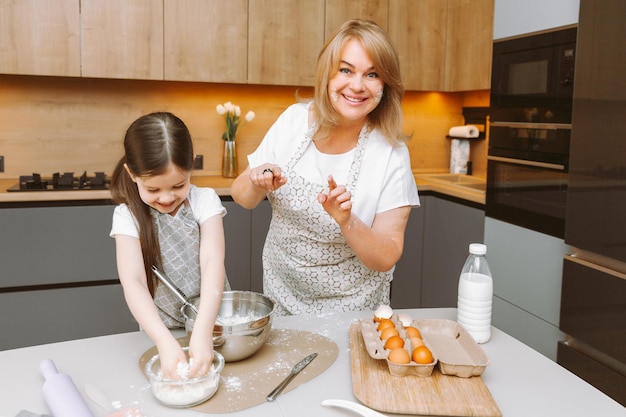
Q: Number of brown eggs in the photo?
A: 7